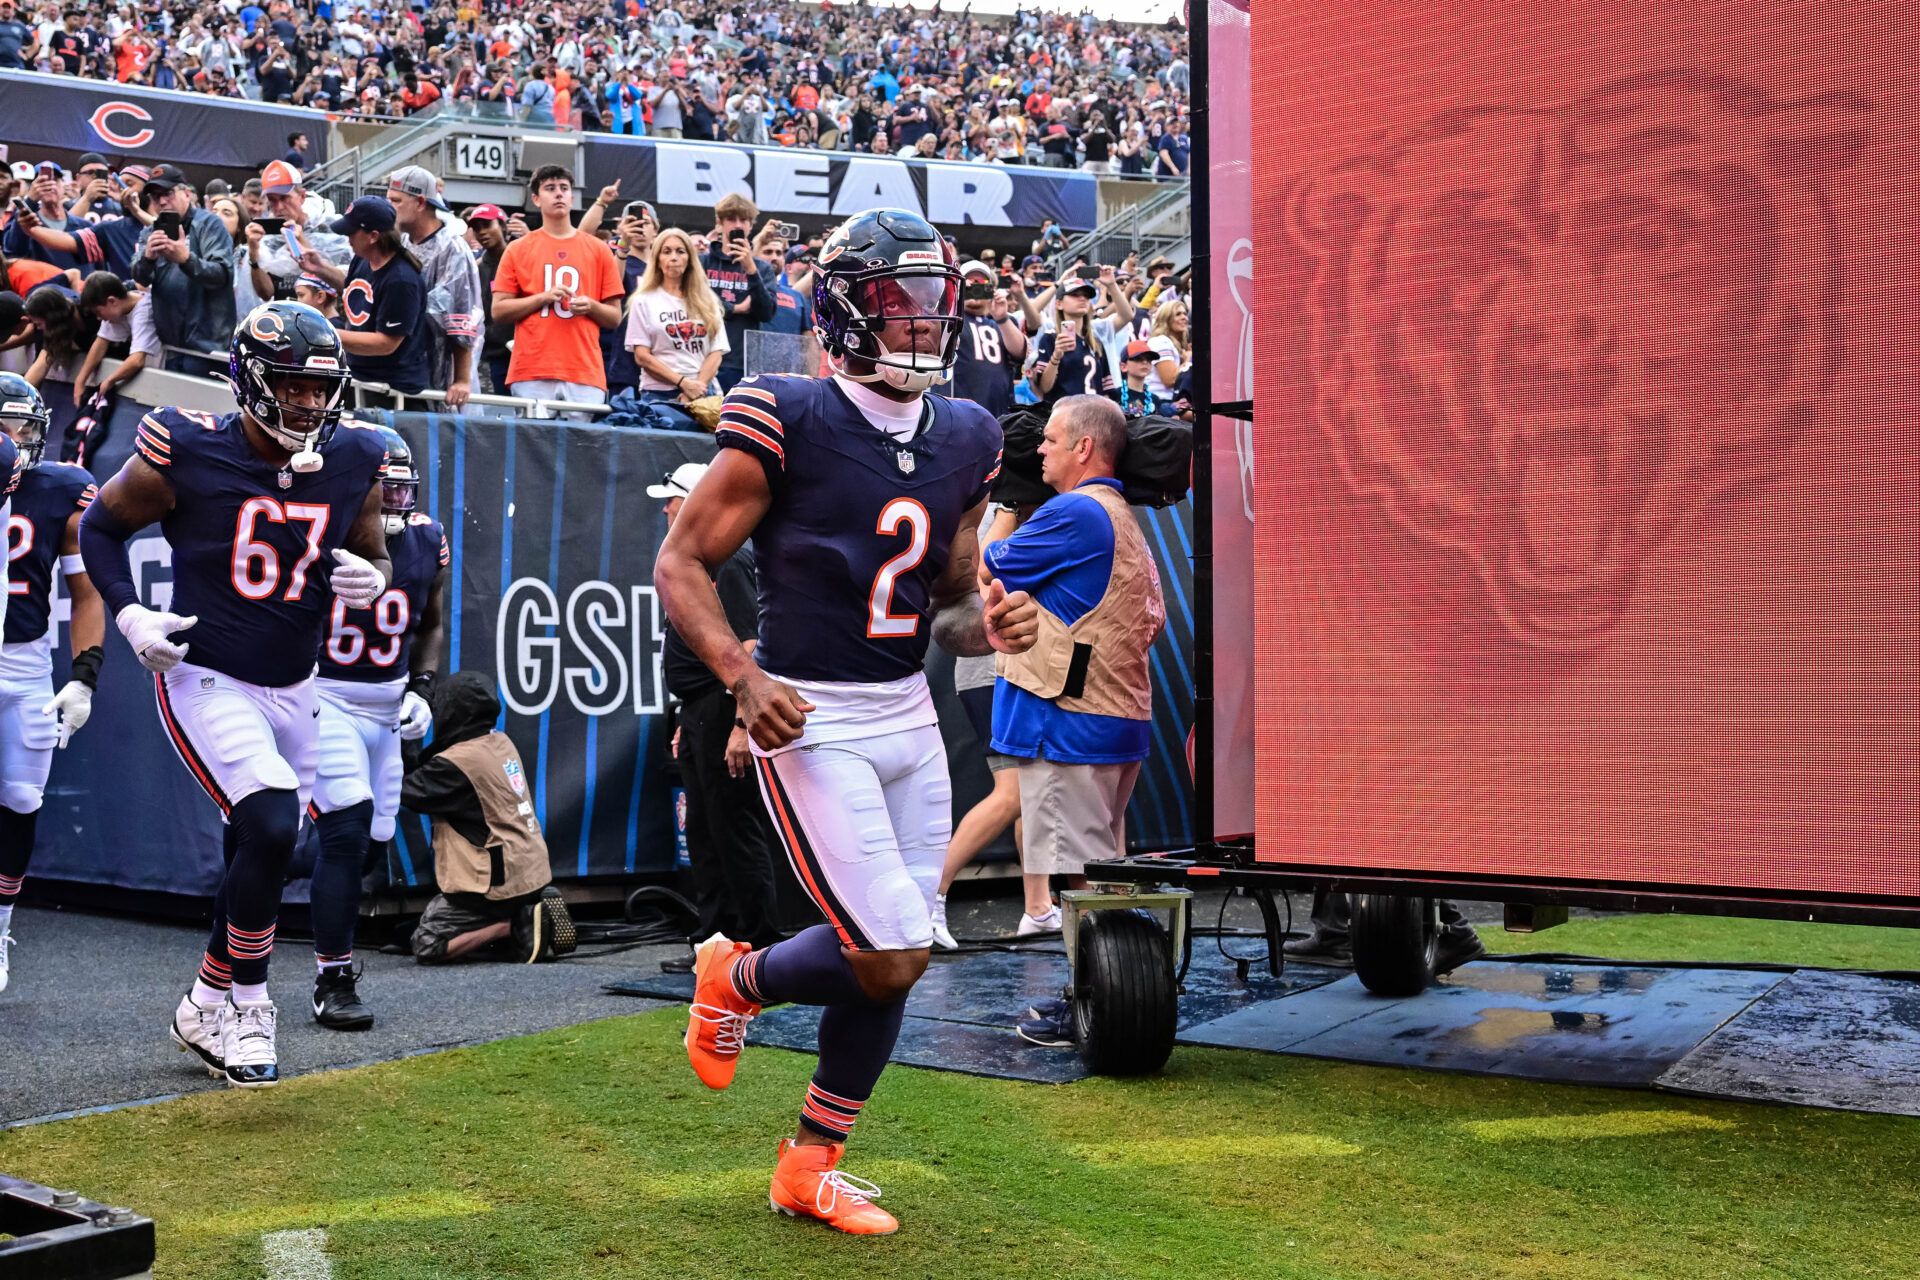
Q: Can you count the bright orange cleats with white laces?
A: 2